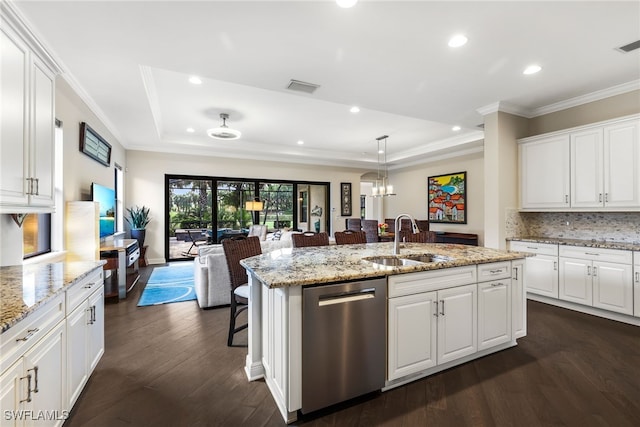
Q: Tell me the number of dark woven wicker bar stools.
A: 4